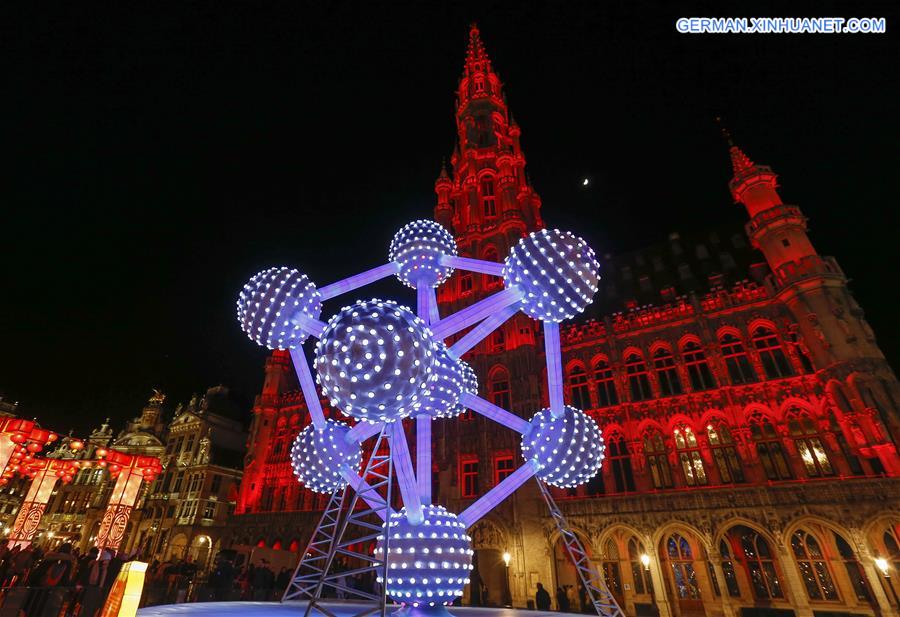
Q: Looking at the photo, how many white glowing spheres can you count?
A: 9